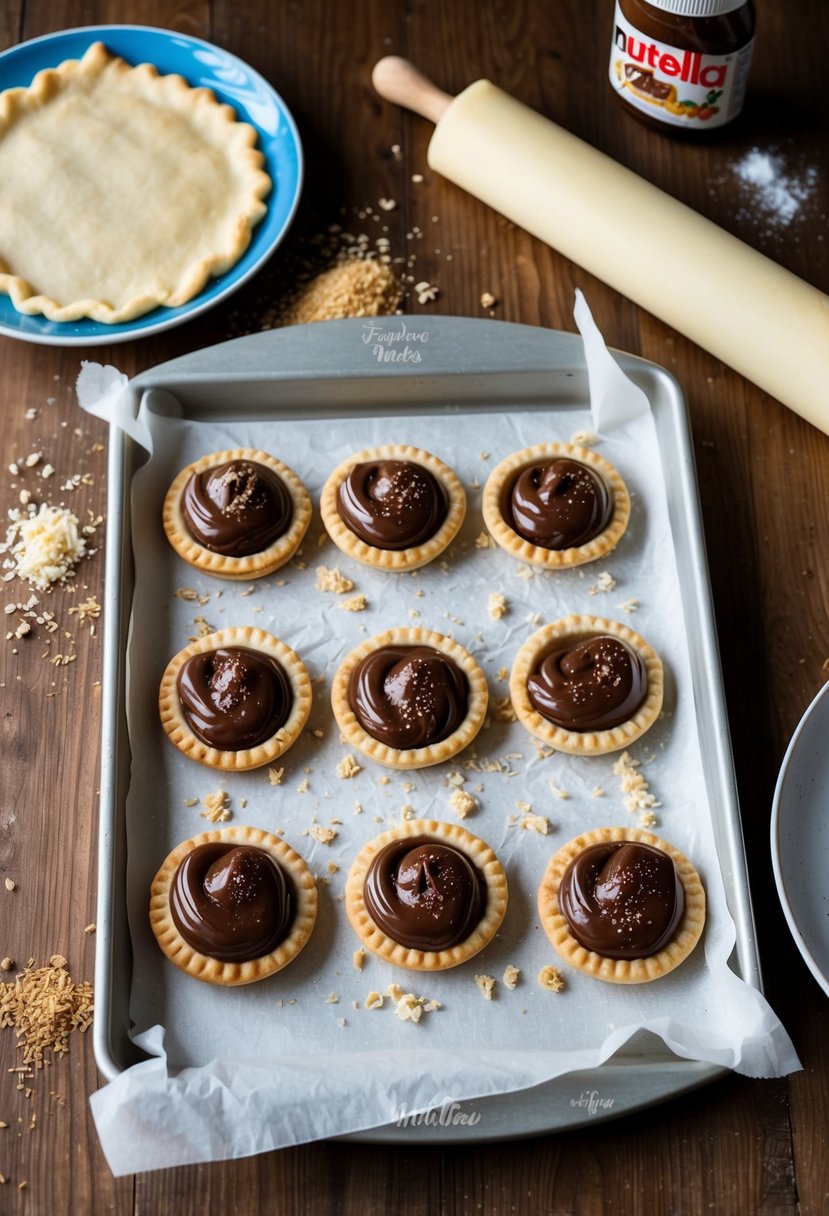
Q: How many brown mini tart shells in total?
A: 9